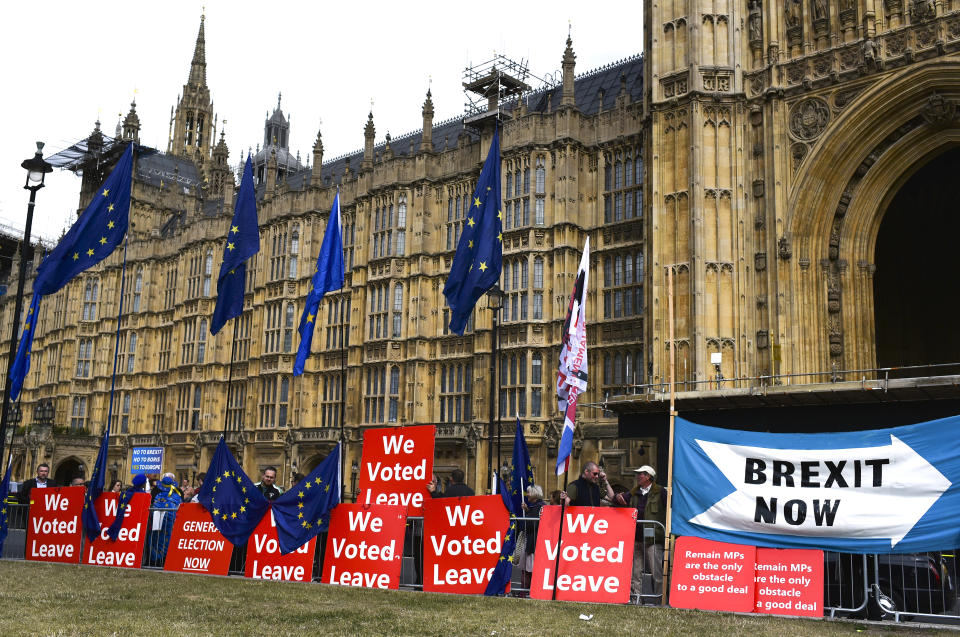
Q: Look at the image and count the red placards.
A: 10